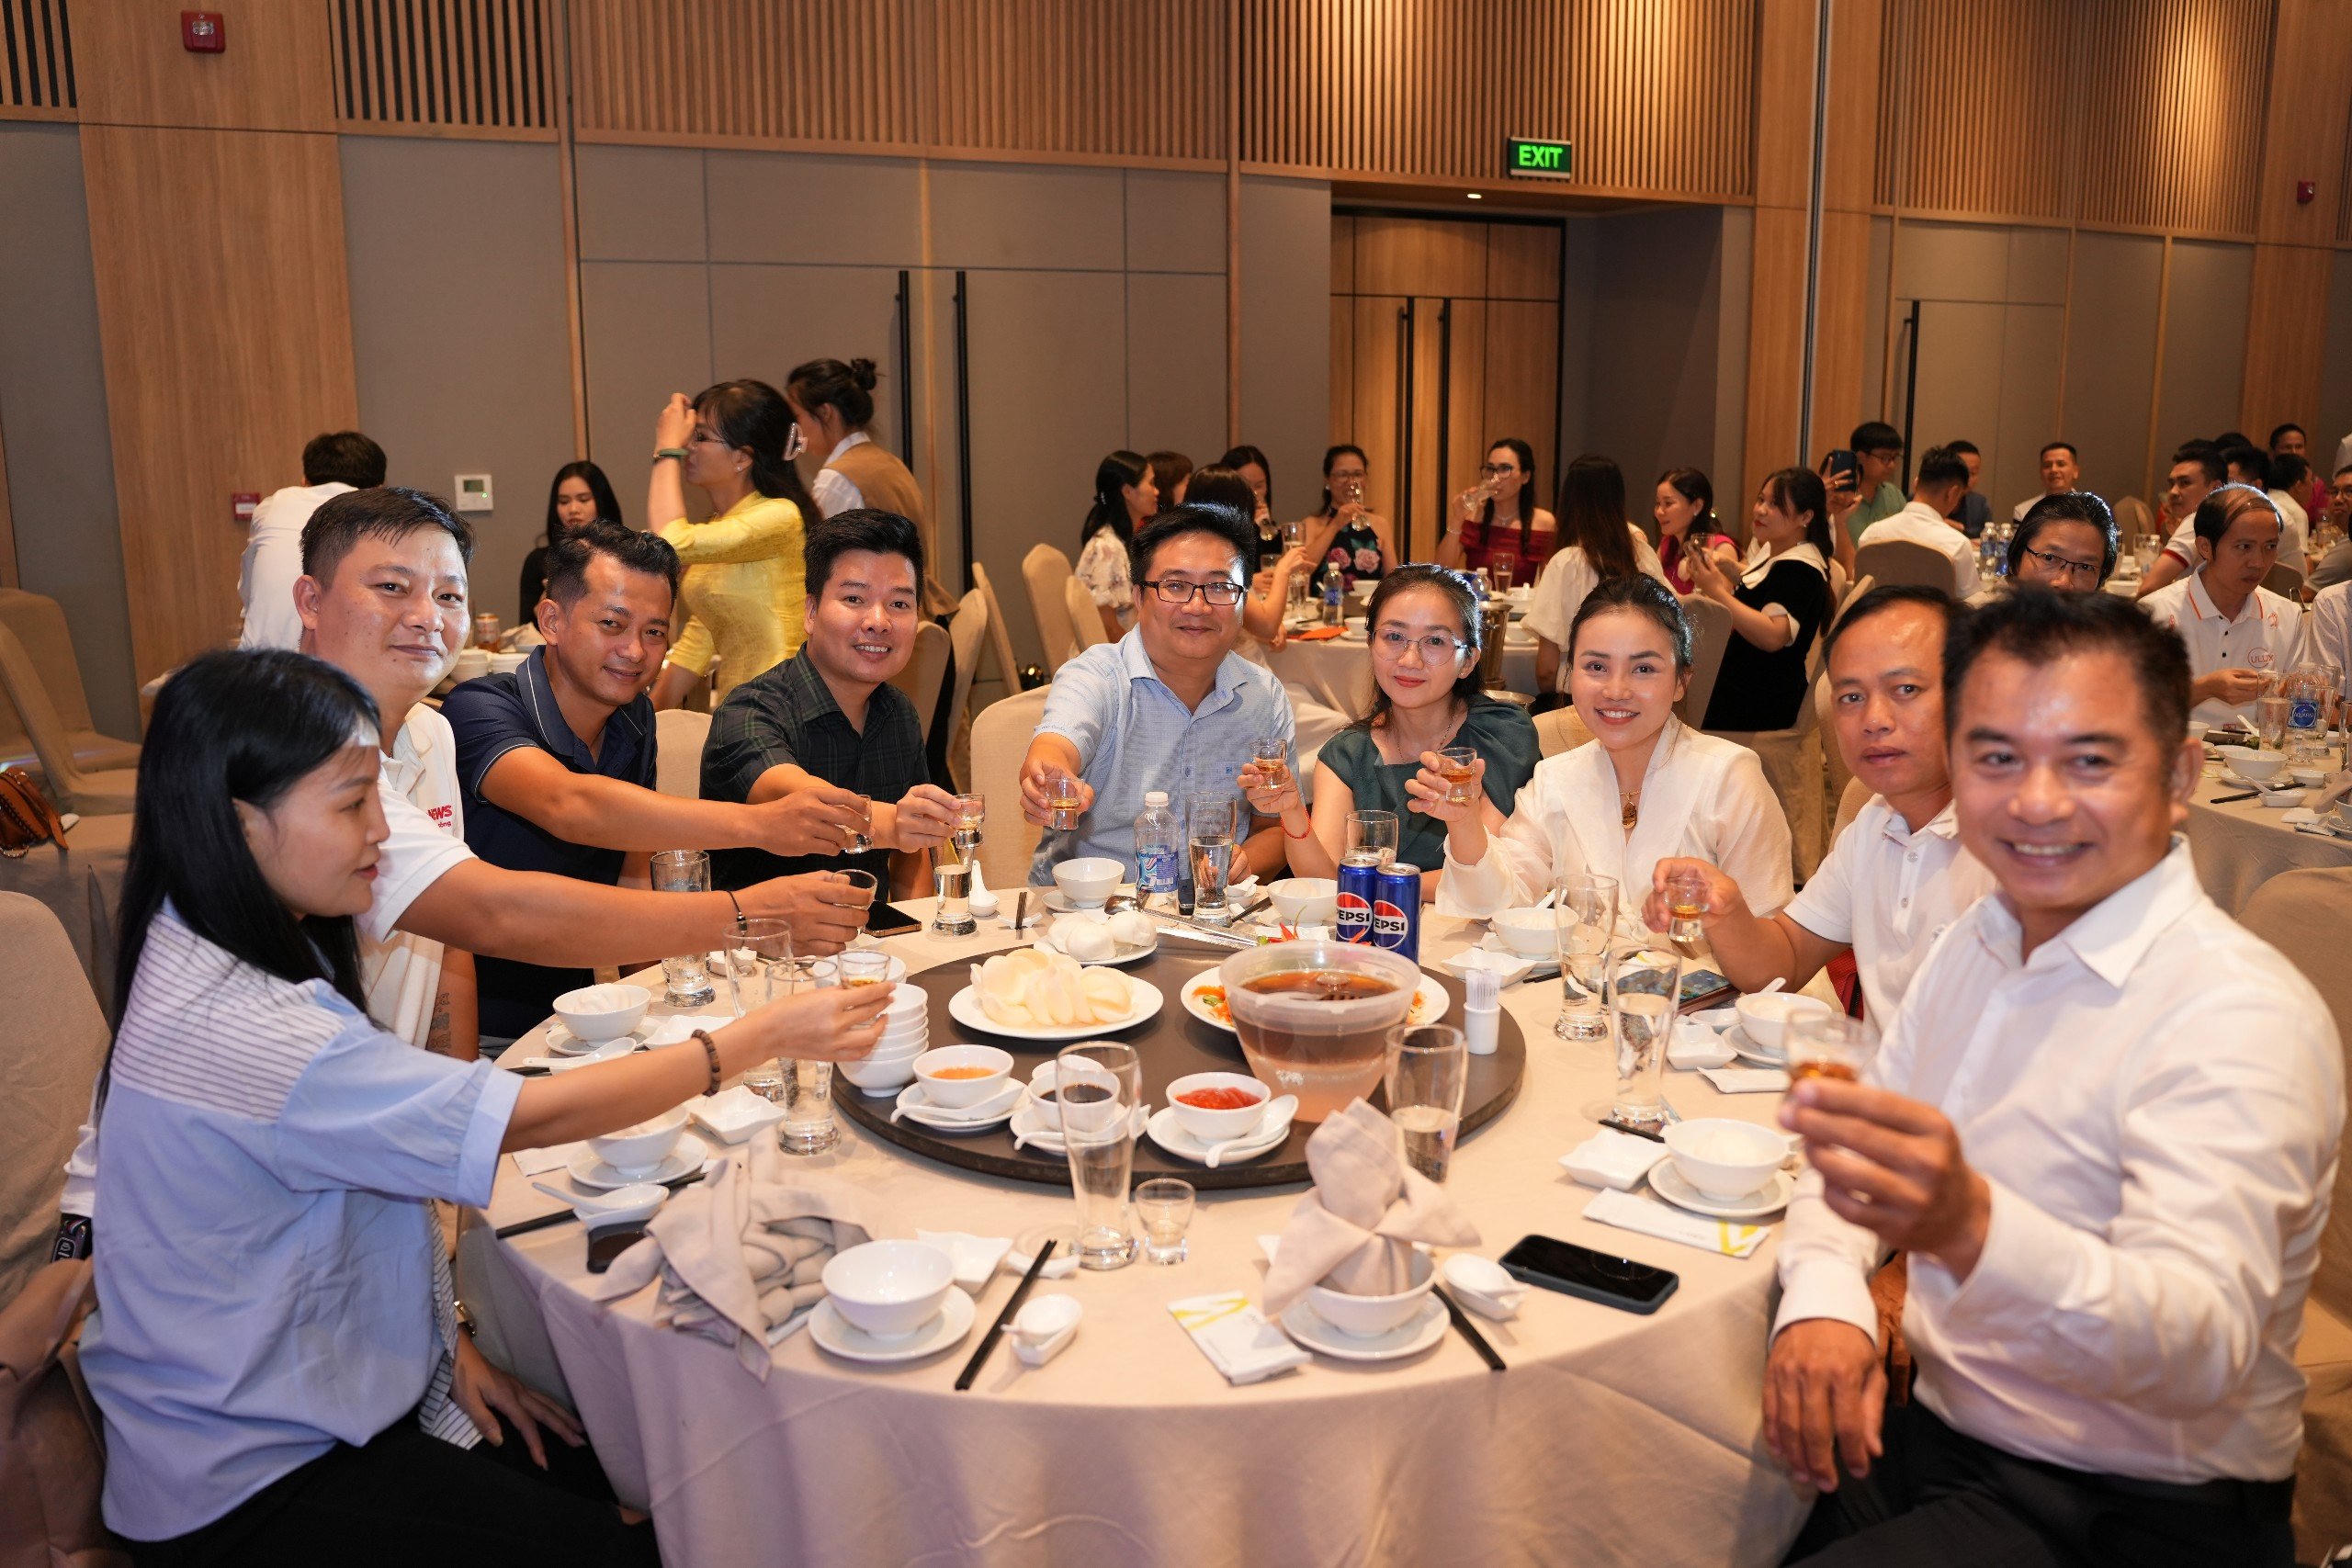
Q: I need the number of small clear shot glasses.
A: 10